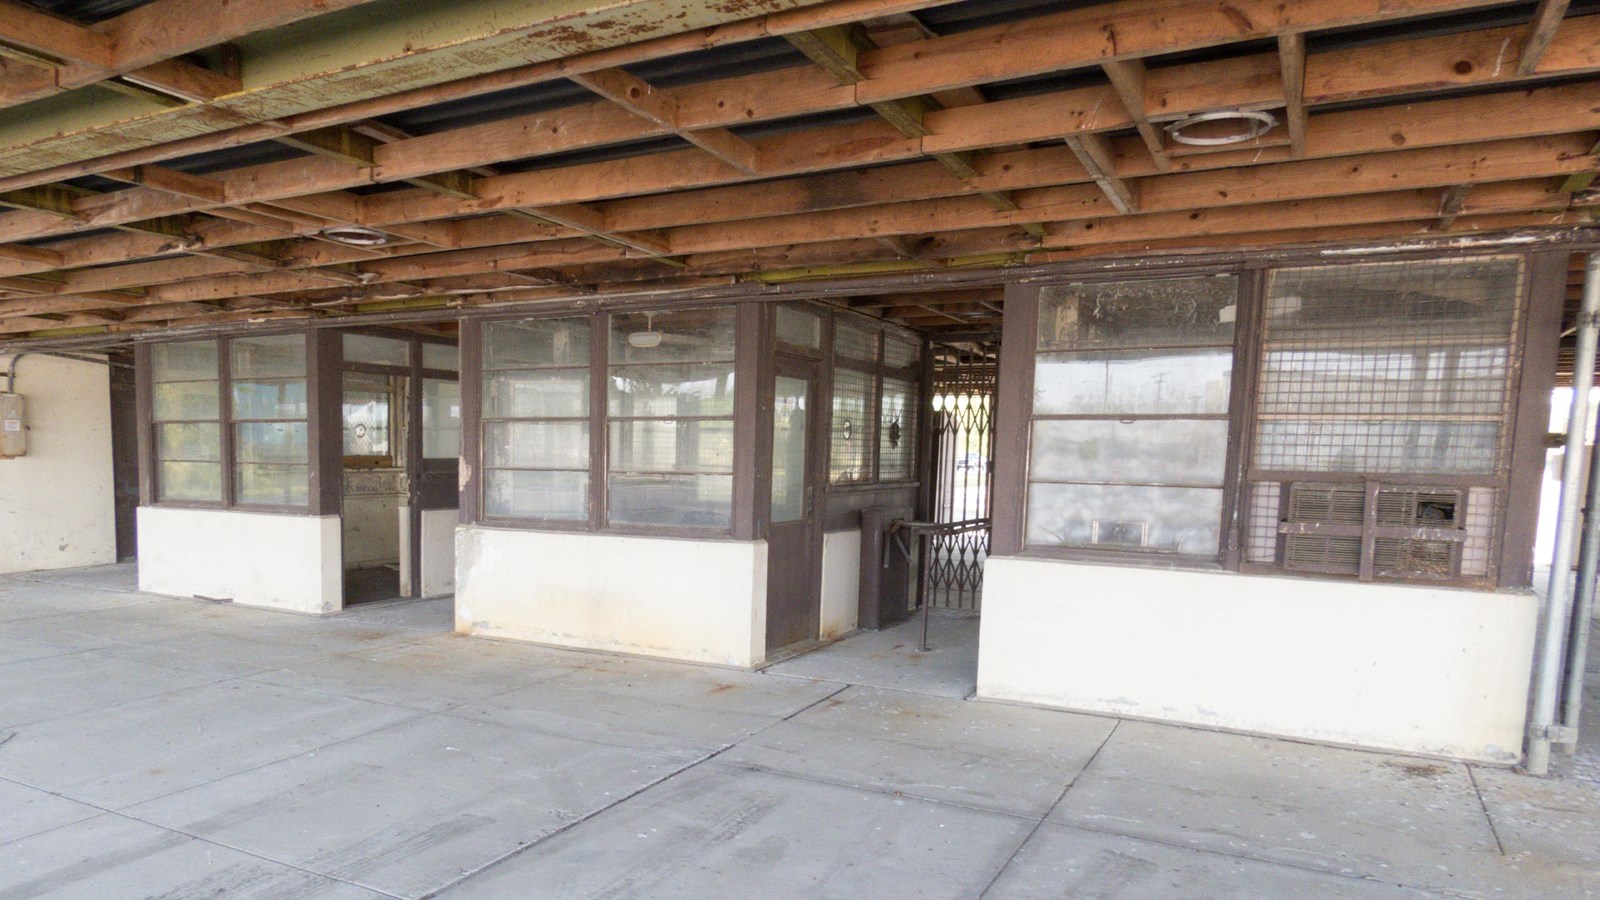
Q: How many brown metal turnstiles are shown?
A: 1